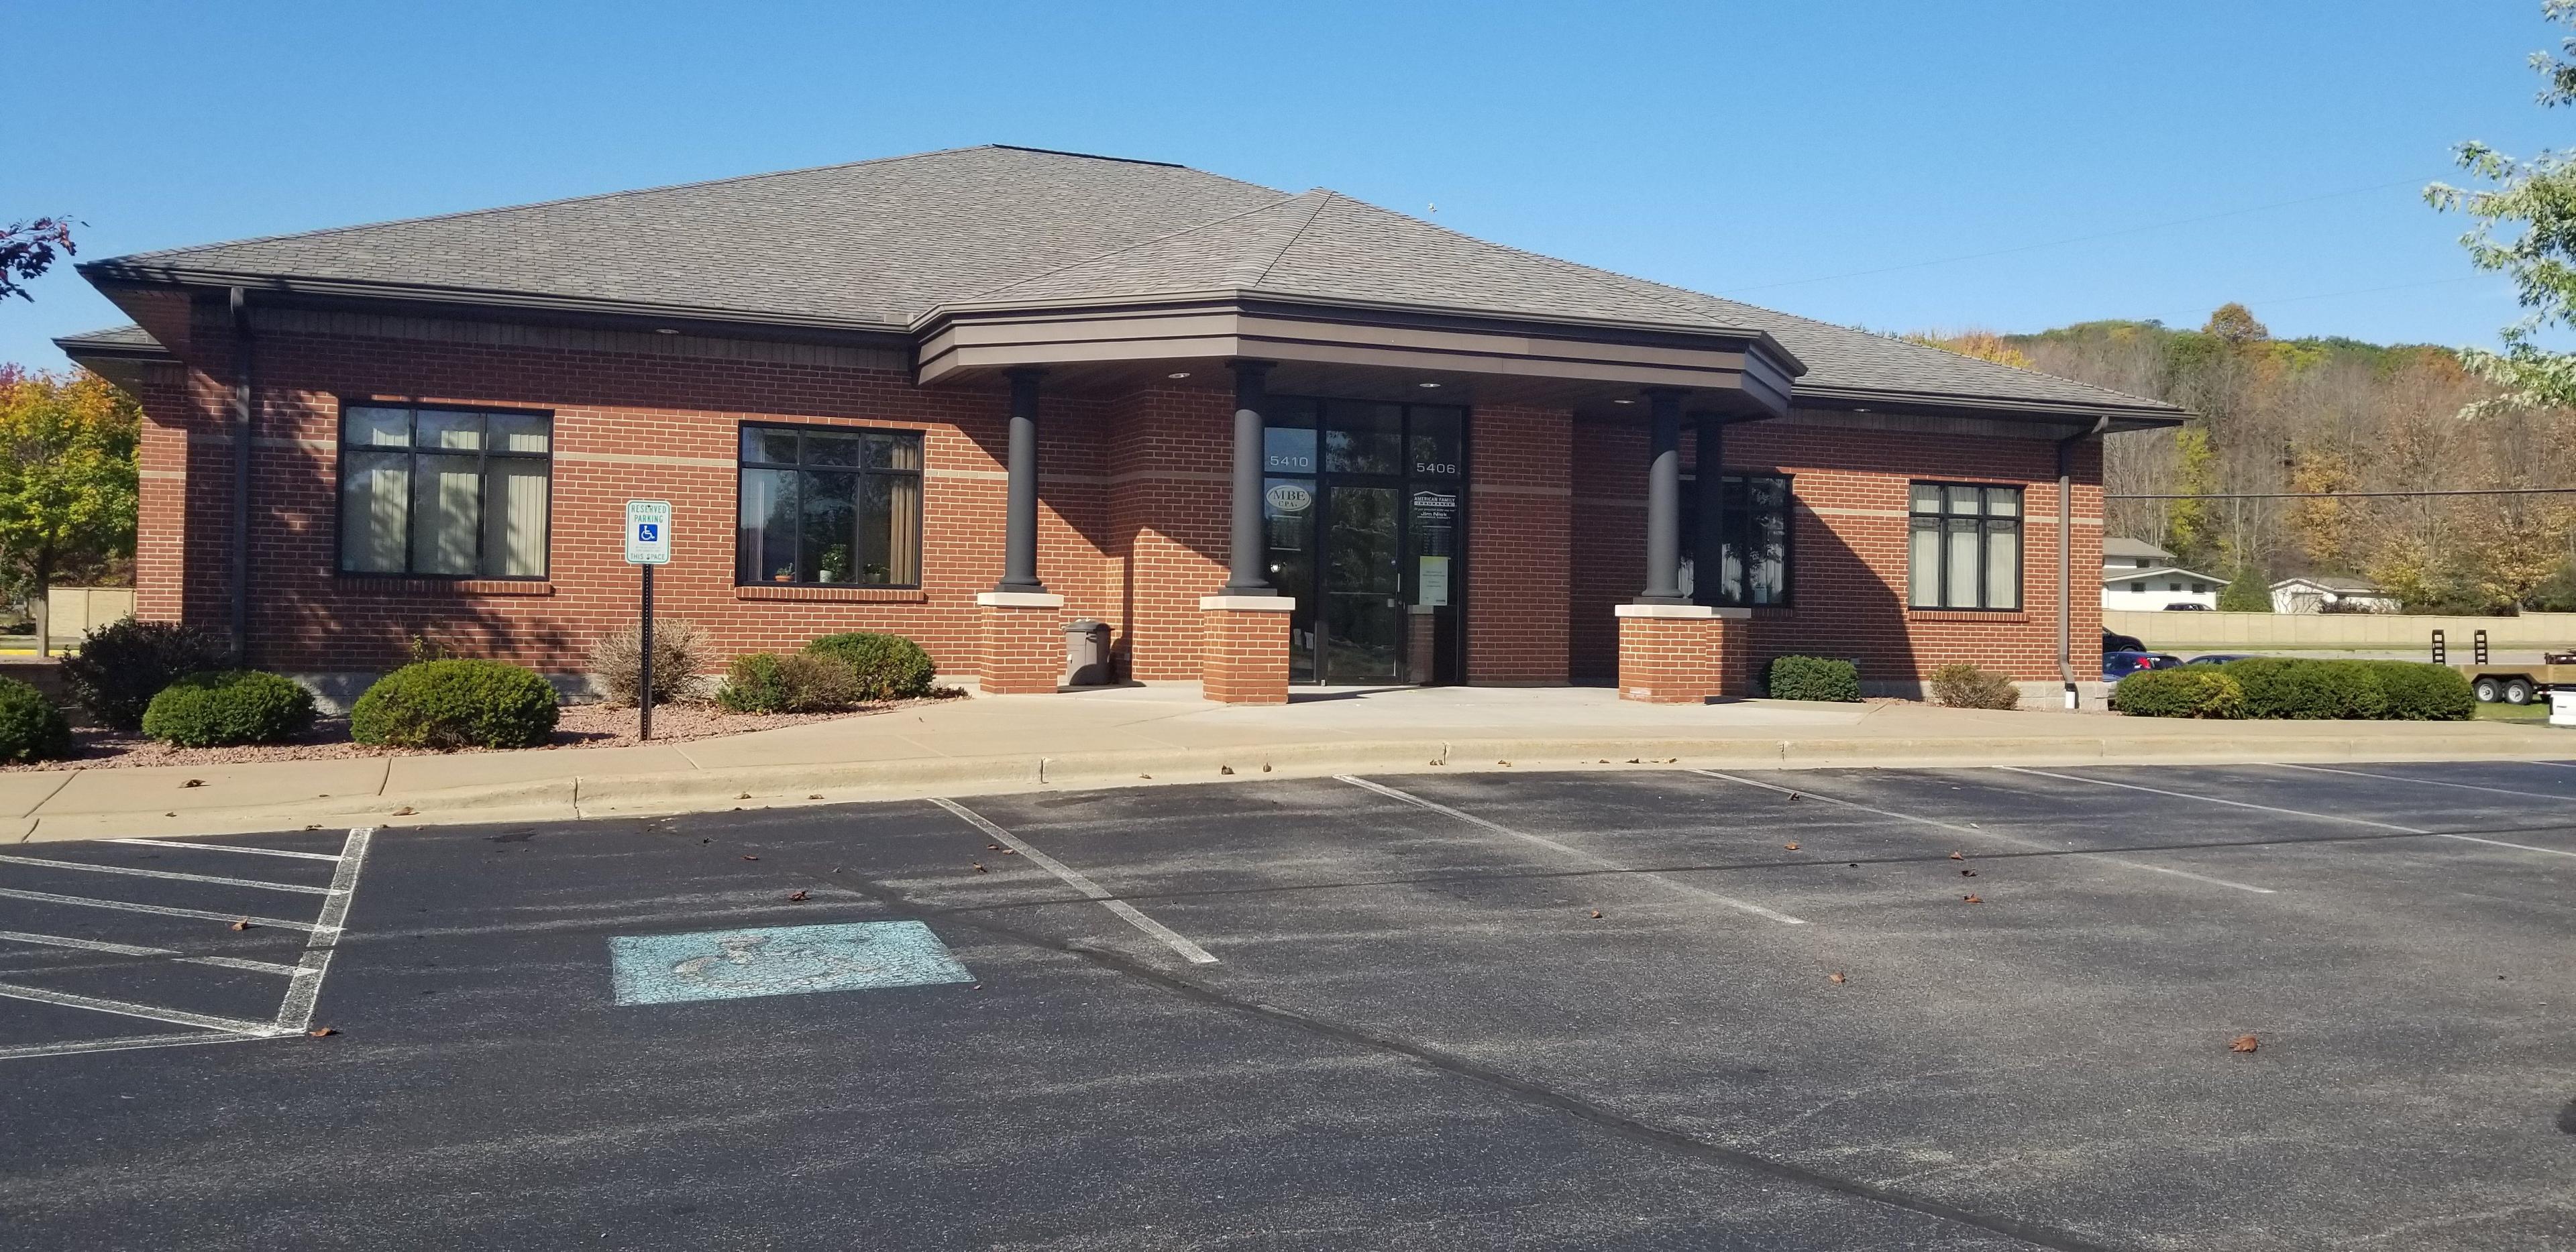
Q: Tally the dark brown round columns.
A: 4